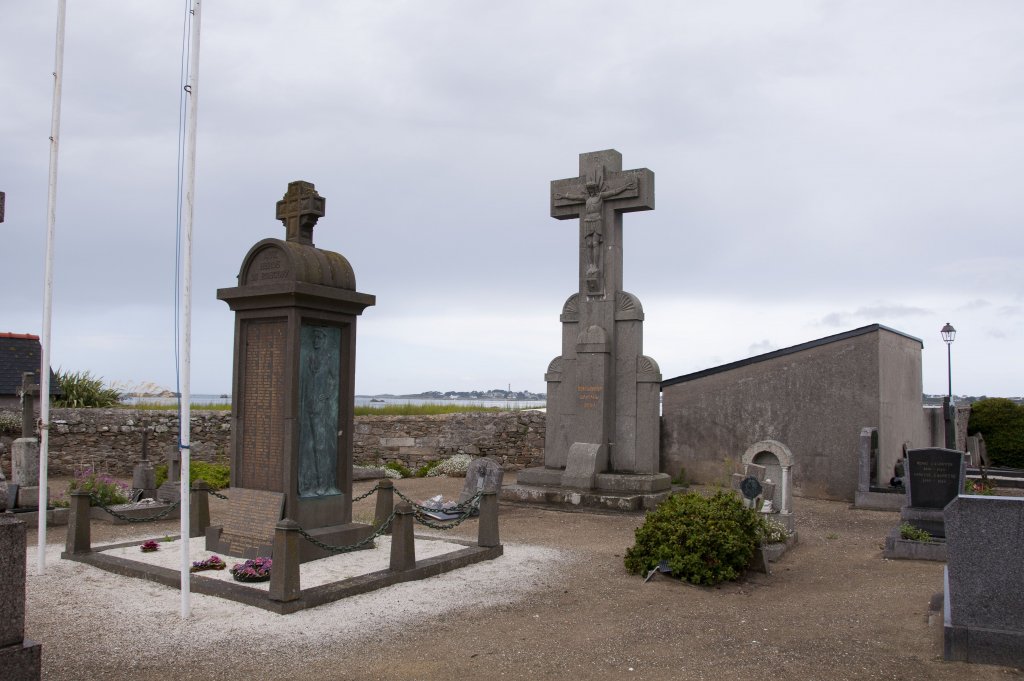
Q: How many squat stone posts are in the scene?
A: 6